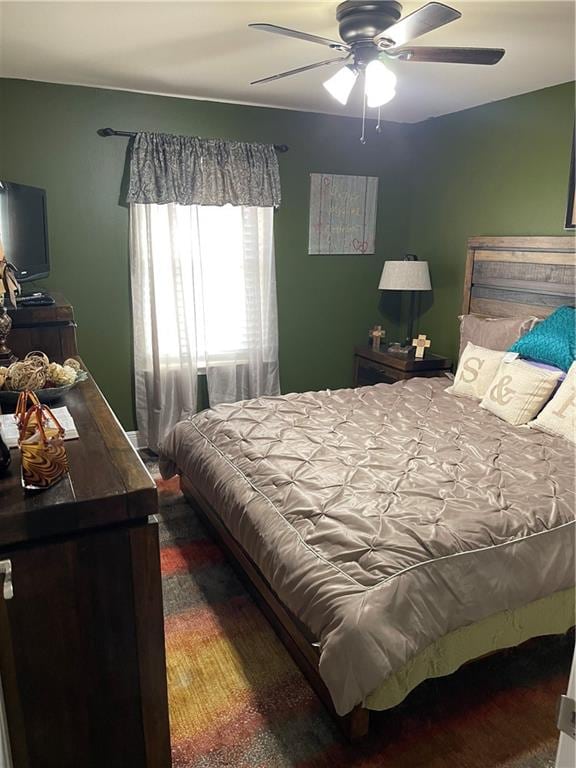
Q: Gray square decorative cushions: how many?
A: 1